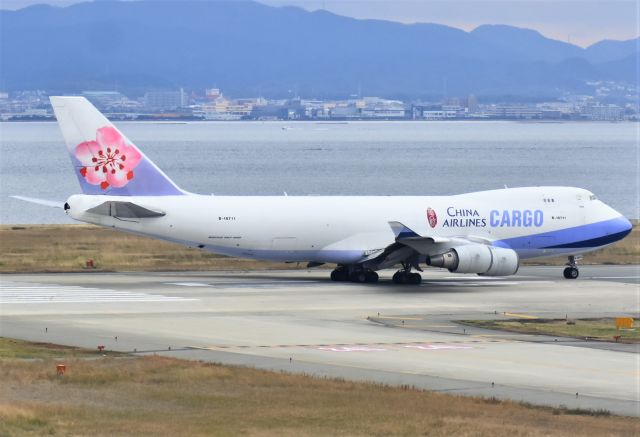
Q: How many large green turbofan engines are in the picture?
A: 0